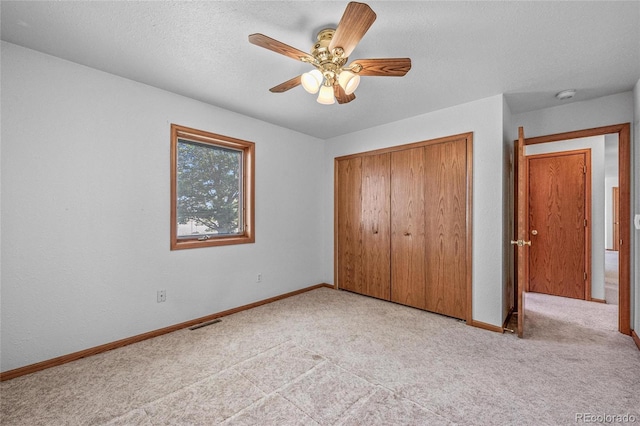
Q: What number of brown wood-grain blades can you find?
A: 5